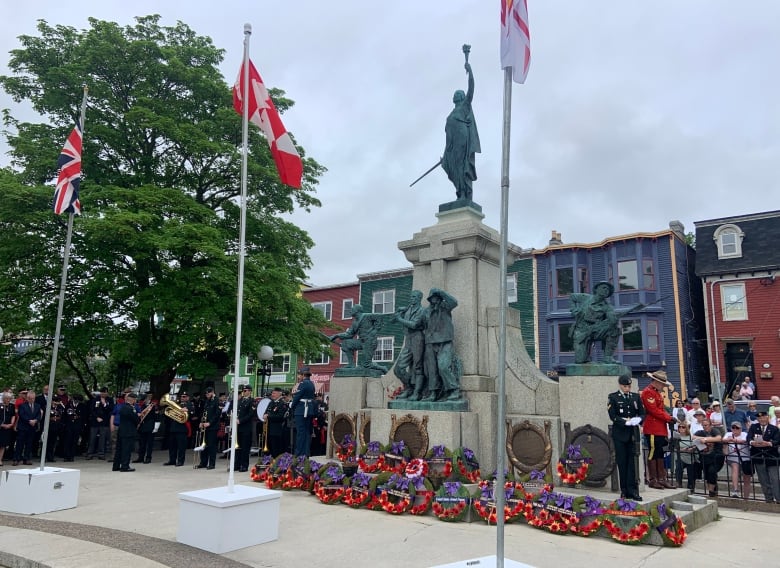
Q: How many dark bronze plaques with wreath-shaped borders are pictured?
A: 5